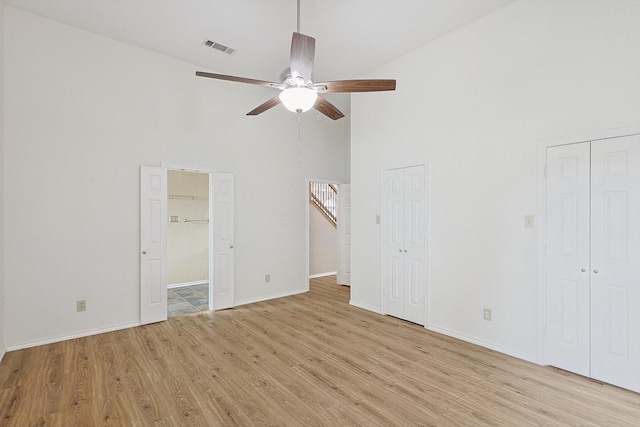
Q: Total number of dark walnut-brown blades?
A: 5